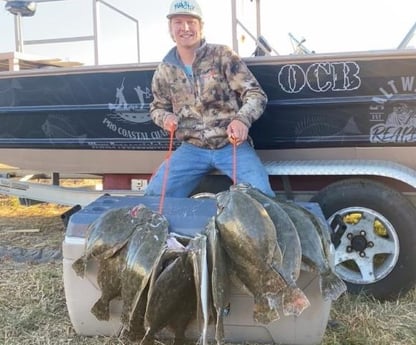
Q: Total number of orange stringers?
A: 2